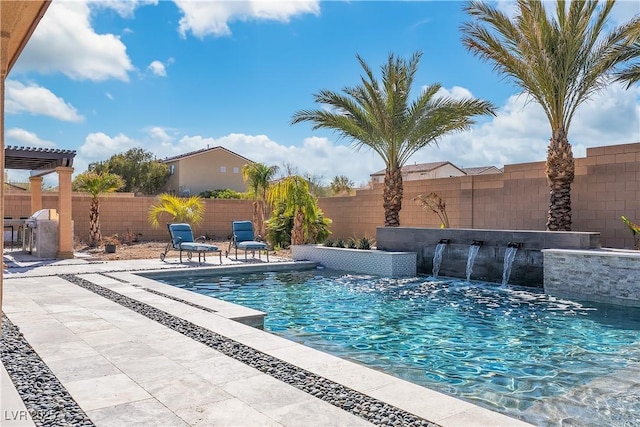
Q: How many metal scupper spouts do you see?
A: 3